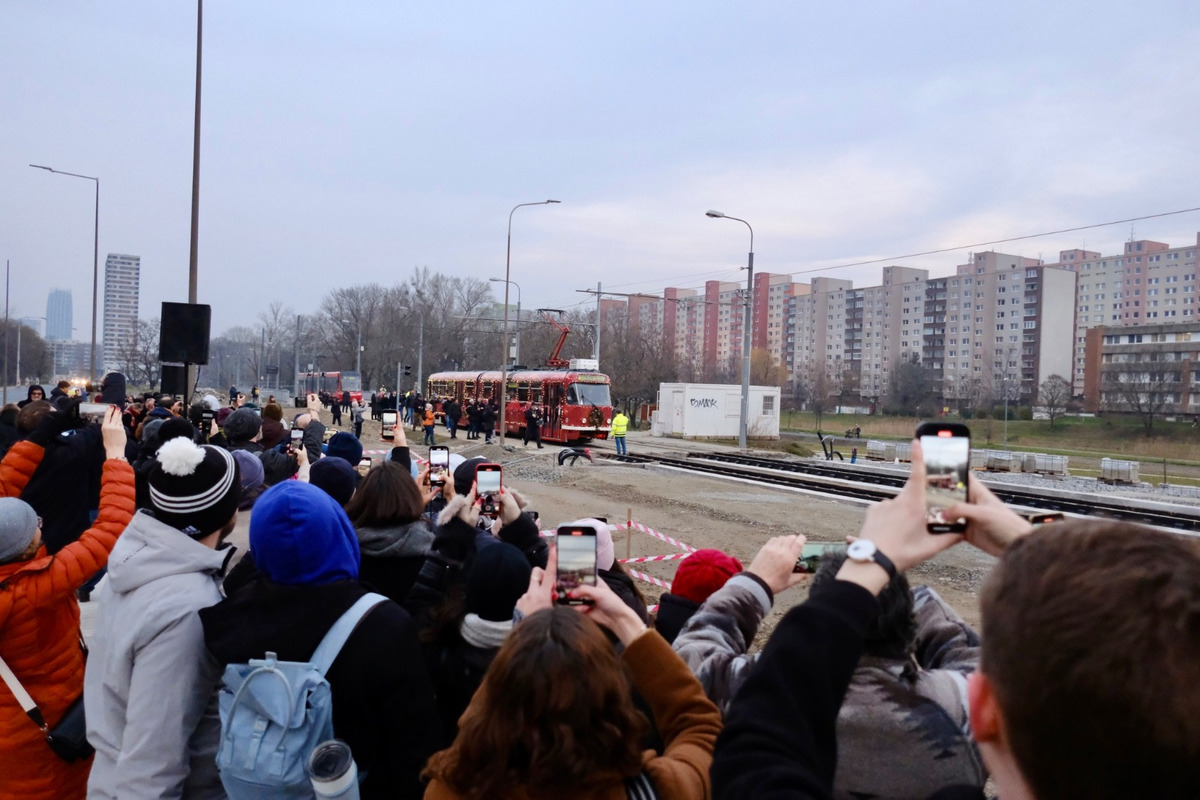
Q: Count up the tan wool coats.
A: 1